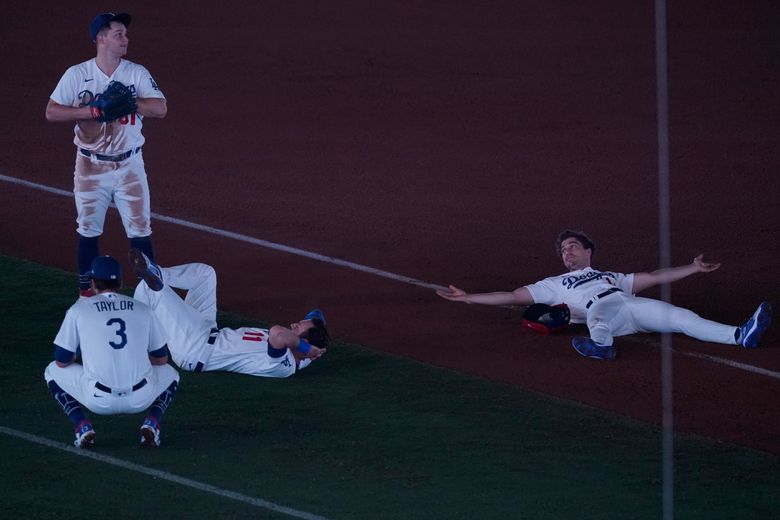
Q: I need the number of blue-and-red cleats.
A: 2